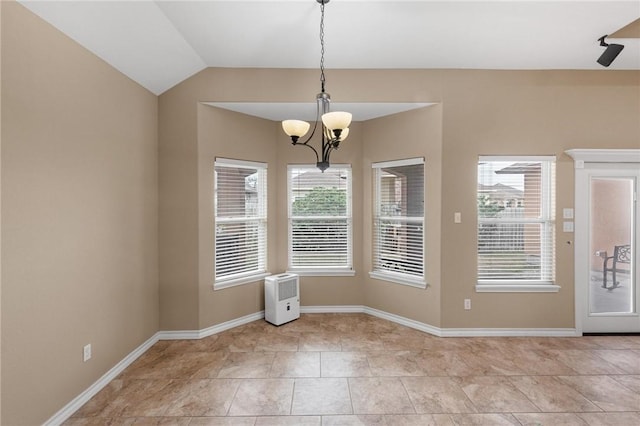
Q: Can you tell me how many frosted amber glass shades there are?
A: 3